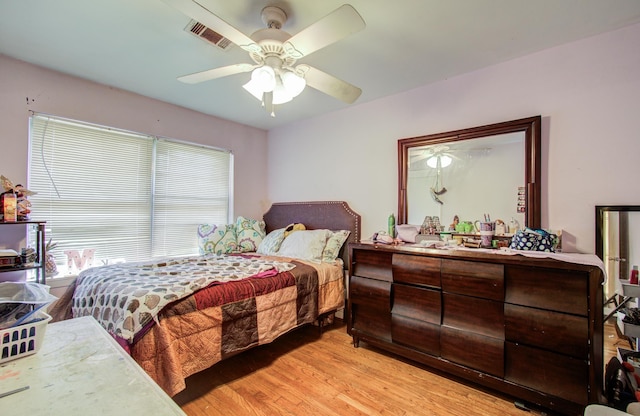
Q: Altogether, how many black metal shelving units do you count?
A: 1